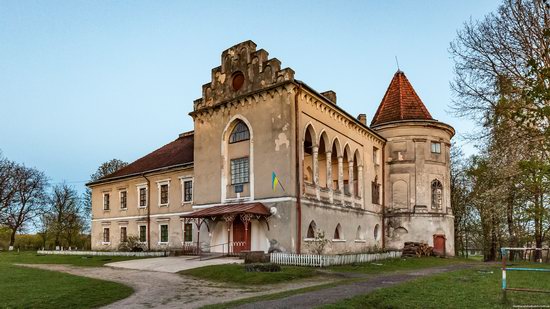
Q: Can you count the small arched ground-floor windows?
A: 4